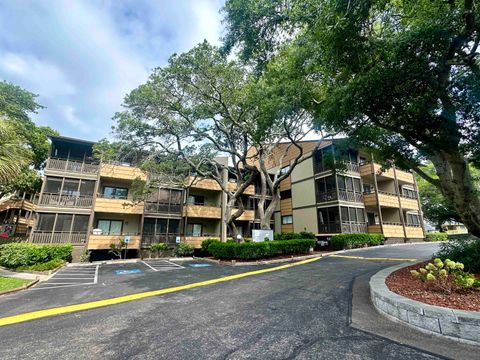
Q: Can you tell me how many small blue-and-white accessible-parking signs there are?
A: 2